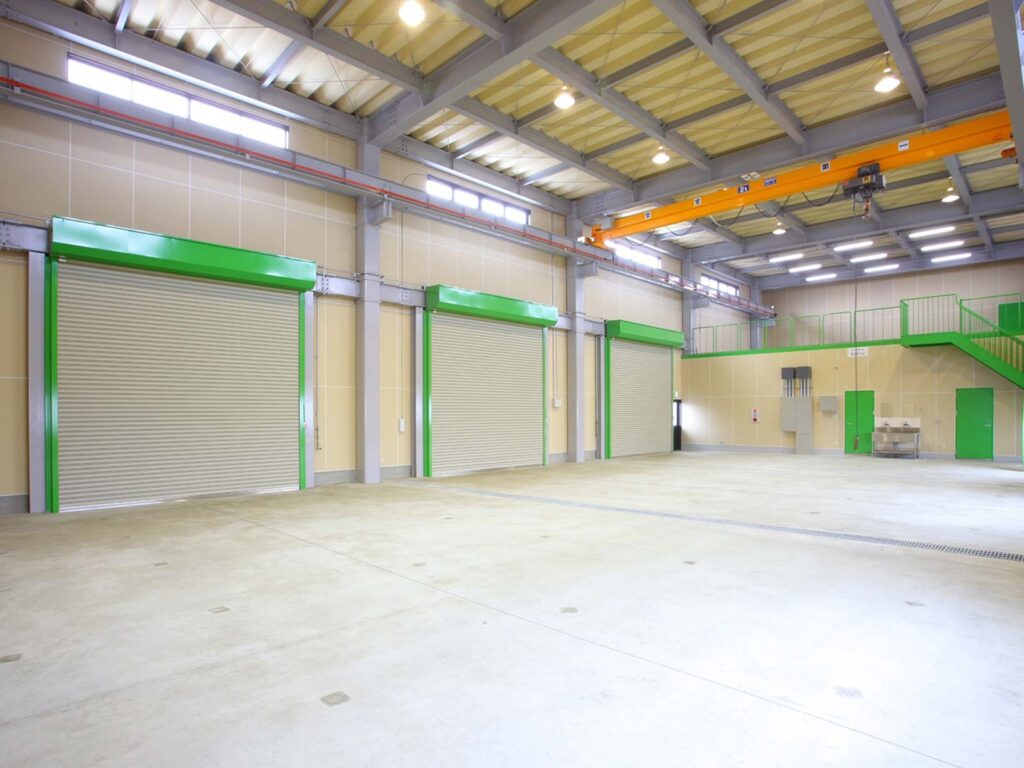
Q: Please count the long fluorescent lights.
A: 9